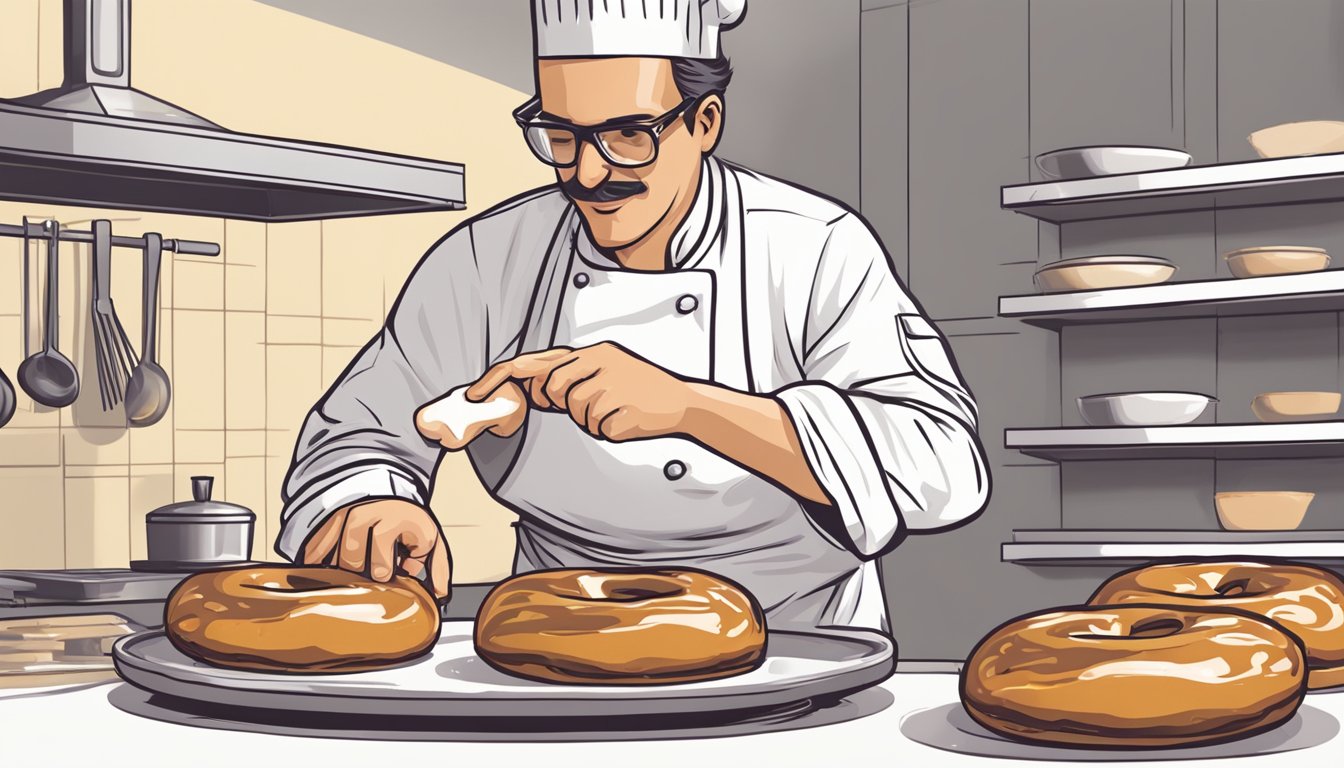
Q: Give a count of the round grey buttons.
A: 3